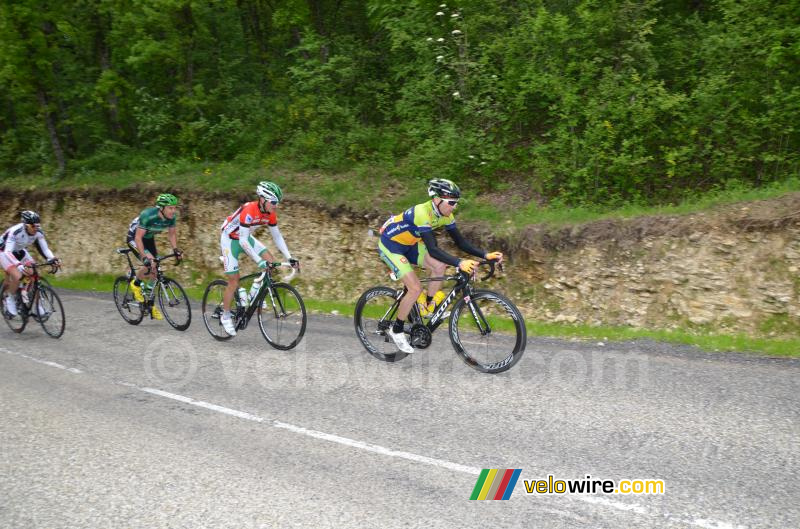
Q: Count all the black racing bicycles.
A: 4